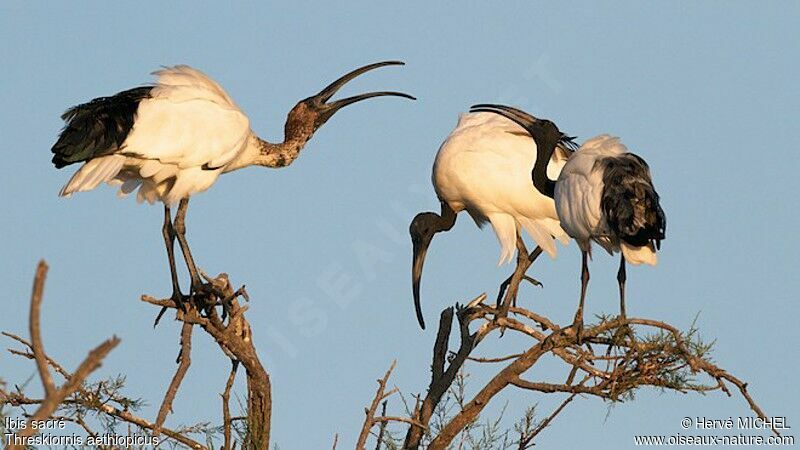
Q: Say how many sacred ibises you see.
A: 3